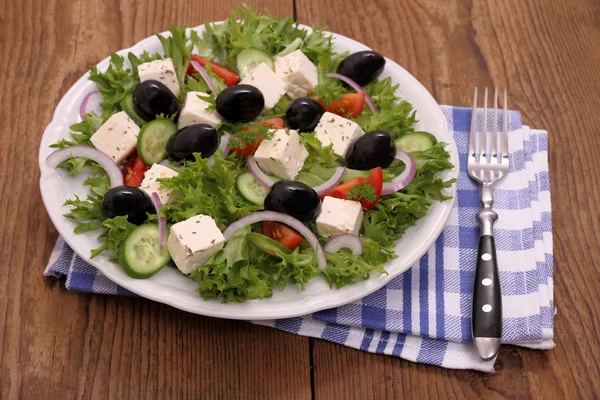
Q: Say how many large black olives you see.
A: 8